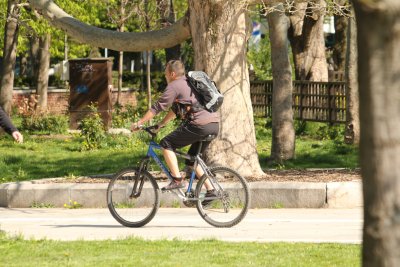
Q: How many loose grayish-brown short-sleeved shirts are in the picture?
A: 1